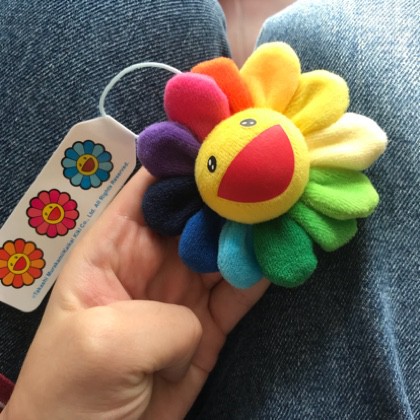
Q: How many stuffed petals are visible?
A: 12